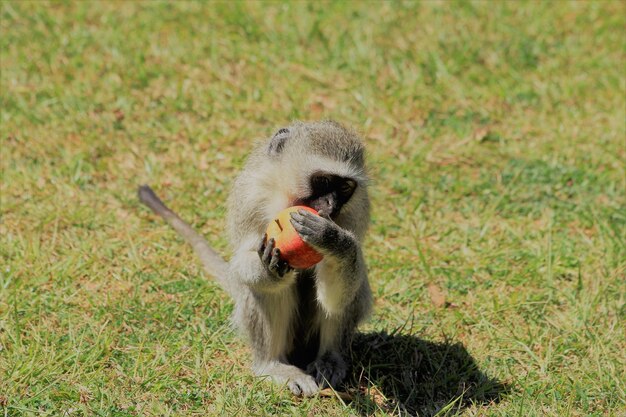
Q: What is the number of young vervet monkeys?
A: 1